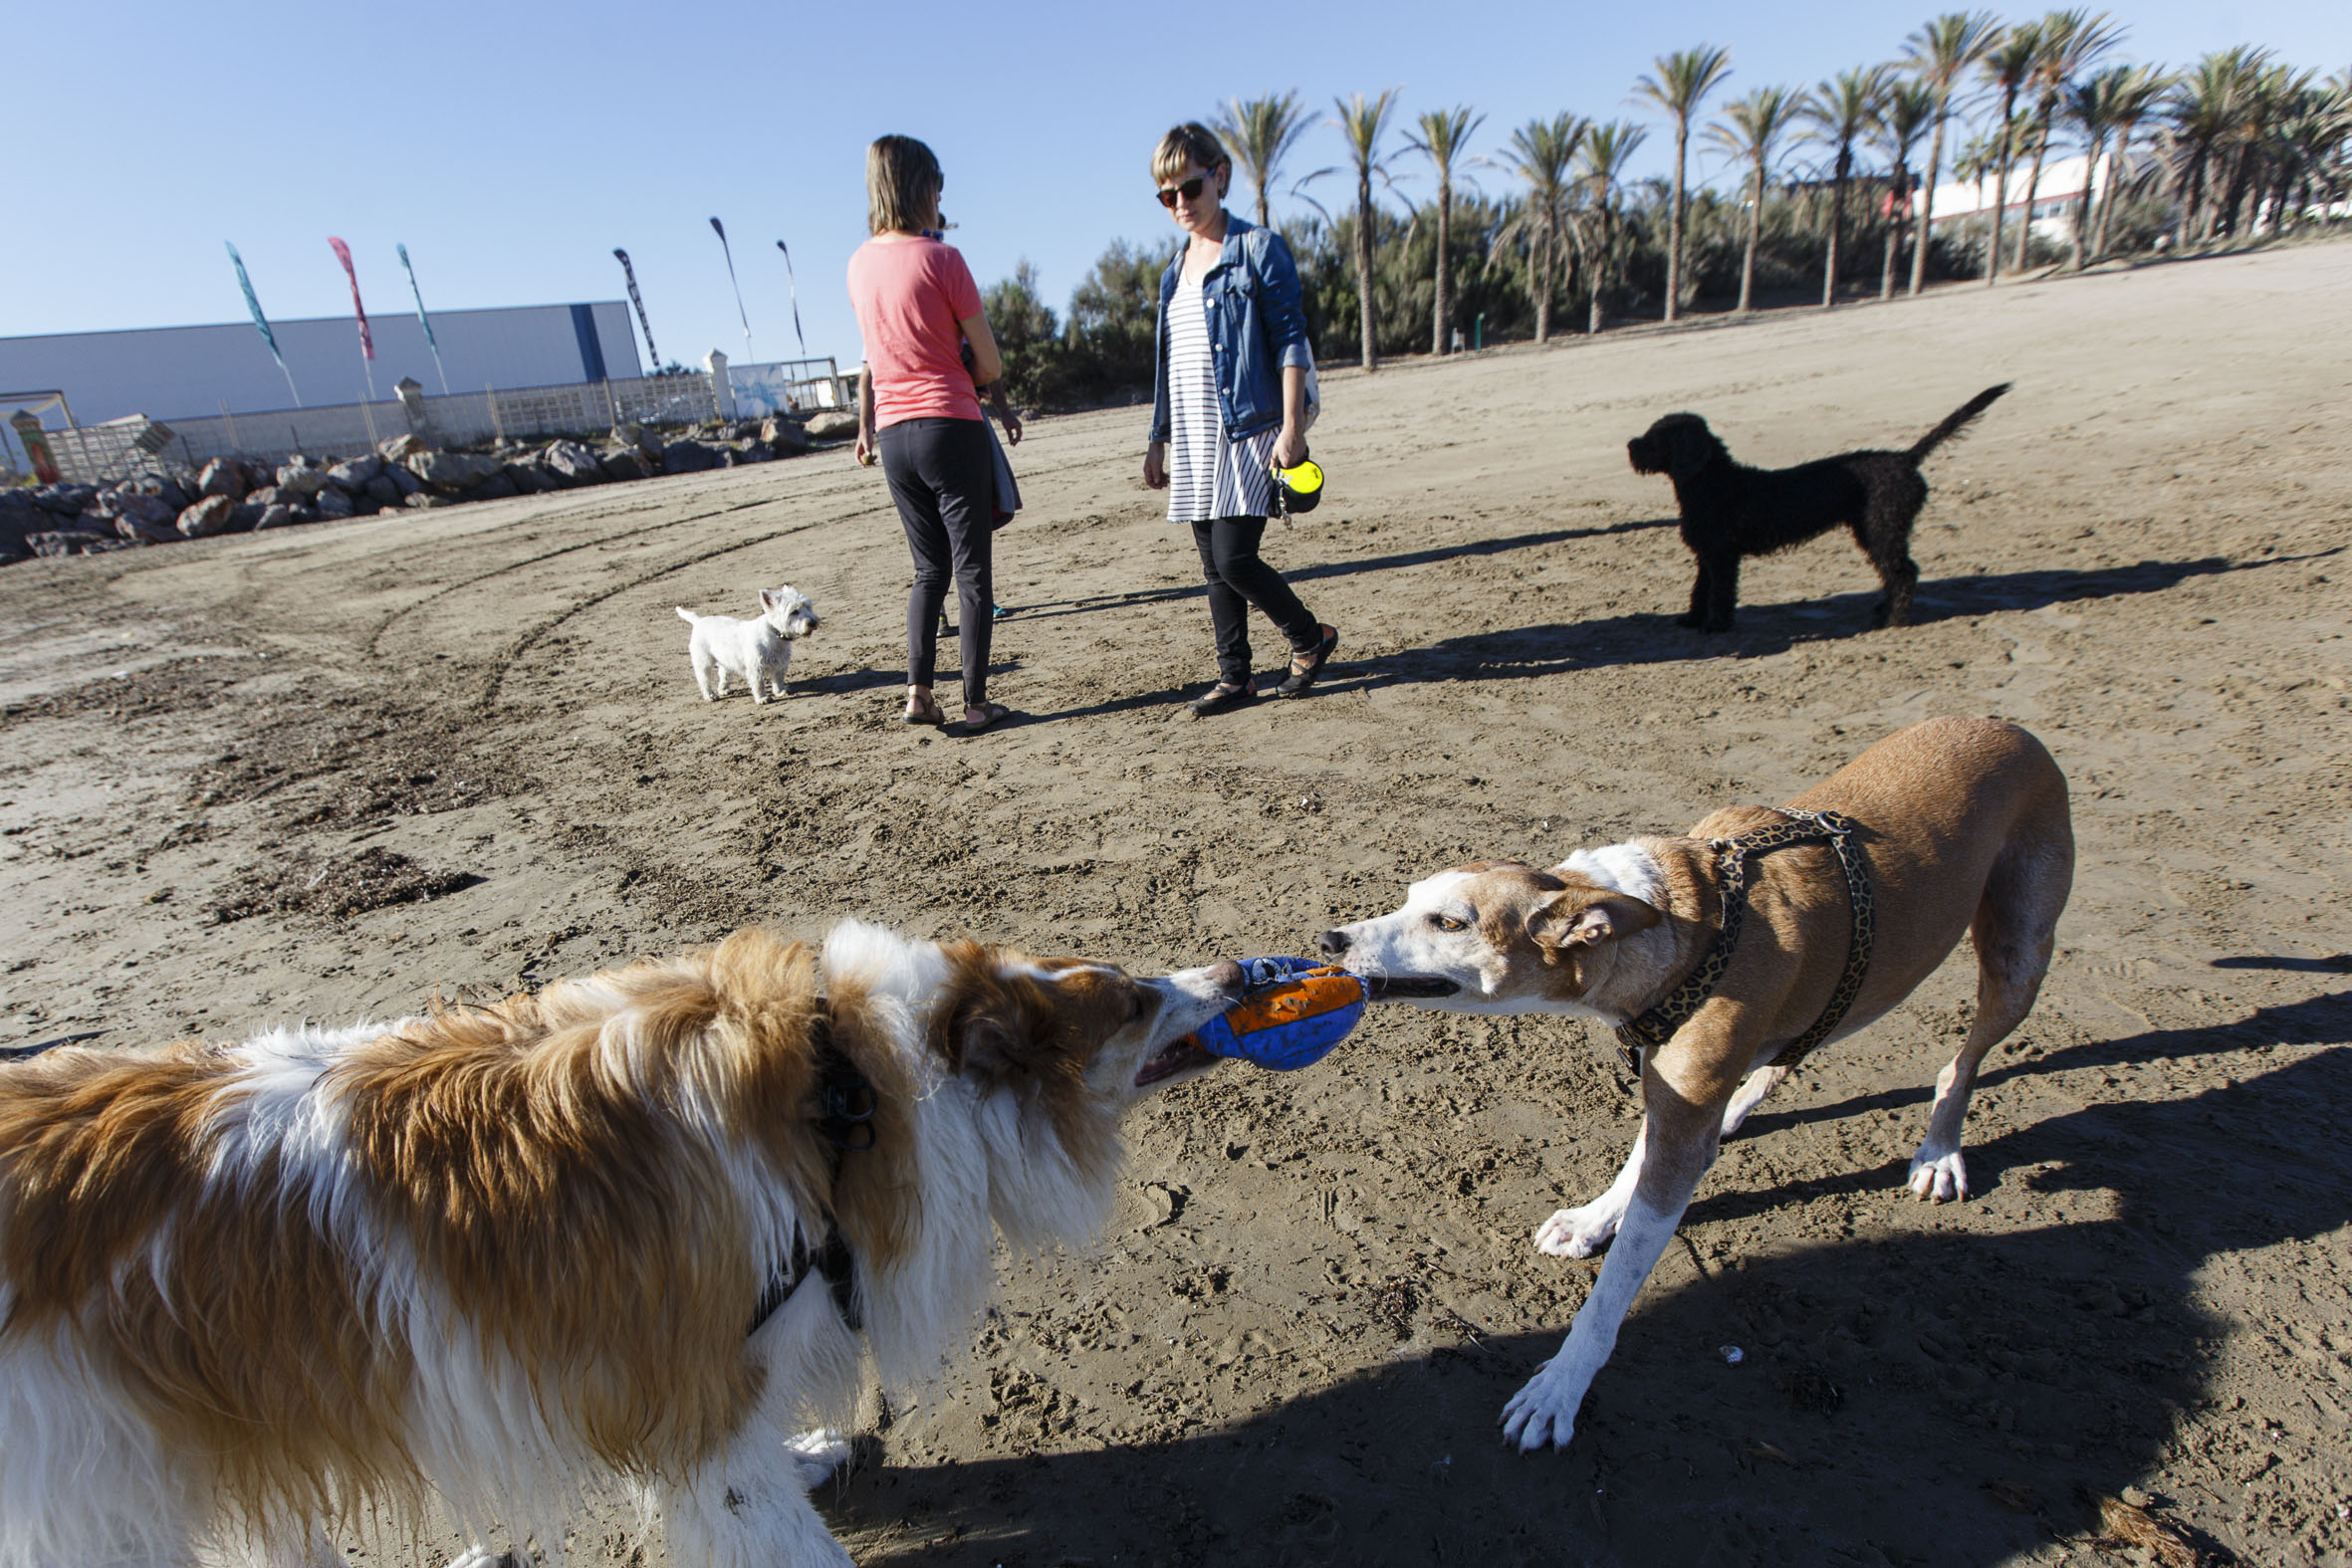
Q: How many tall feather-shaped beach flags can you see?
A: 6